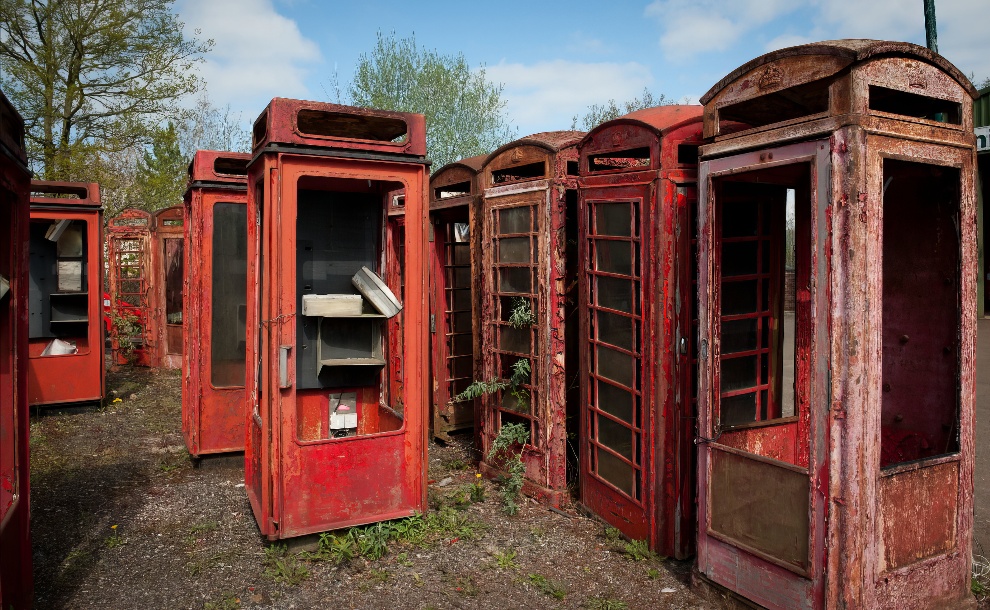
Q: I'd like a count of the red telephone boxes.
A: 11